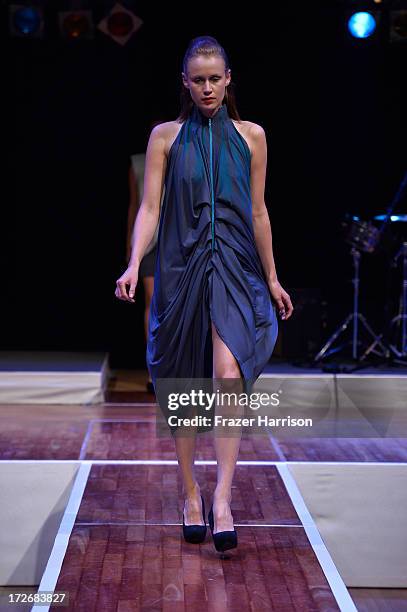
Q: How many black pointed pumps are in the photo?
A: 2